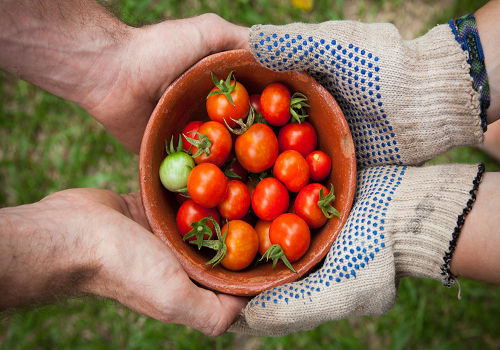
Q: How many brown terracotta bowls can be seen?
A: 1